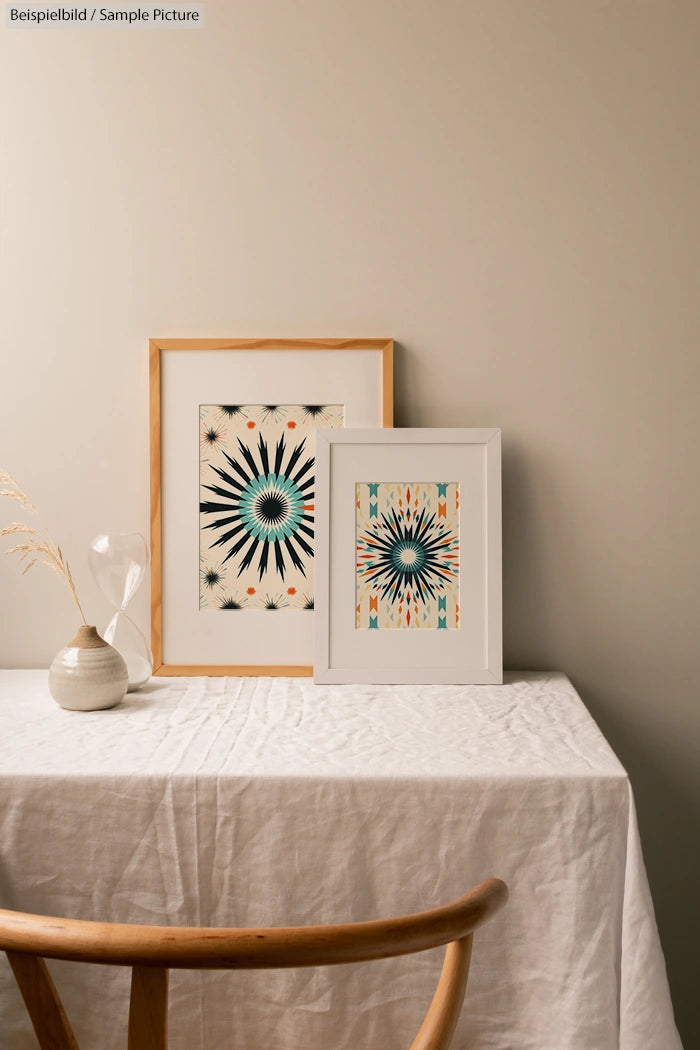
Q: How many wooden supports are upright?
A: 3